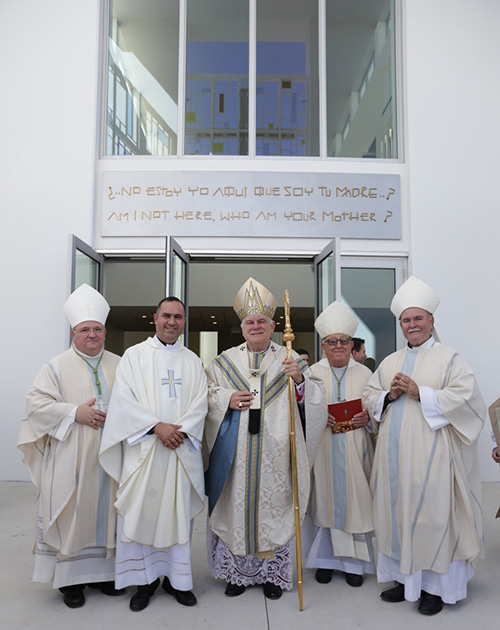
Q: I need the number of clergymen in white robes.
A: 5